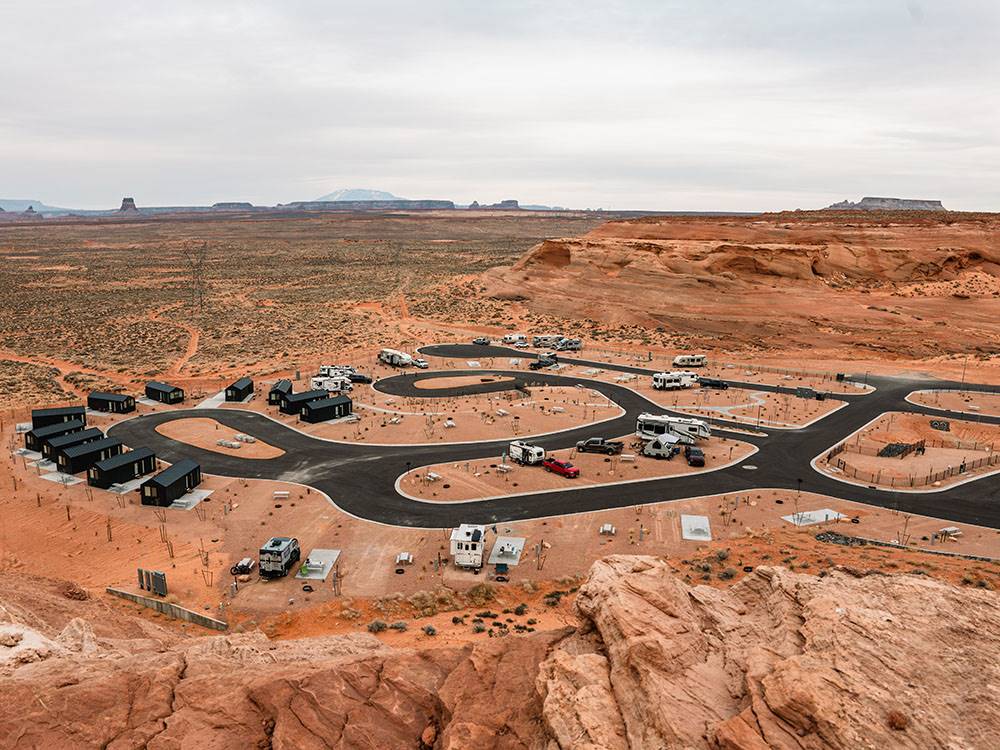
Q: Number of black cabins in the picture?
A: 12